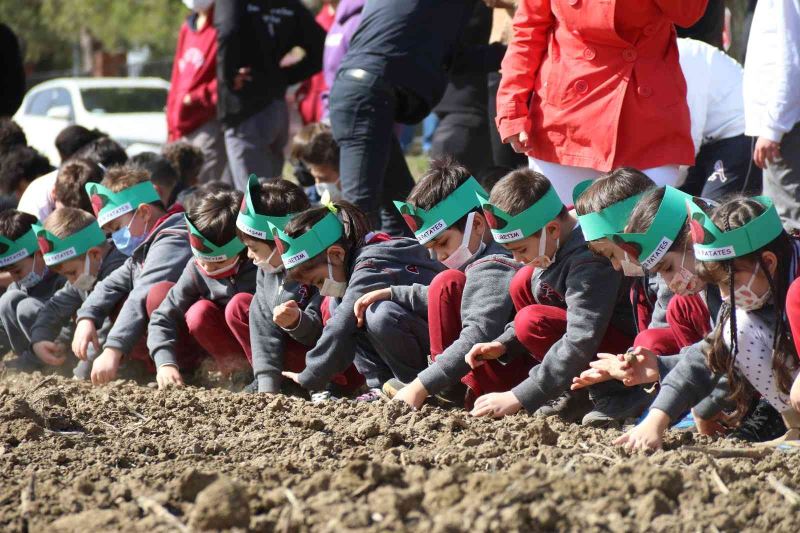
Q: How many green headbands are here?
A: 11